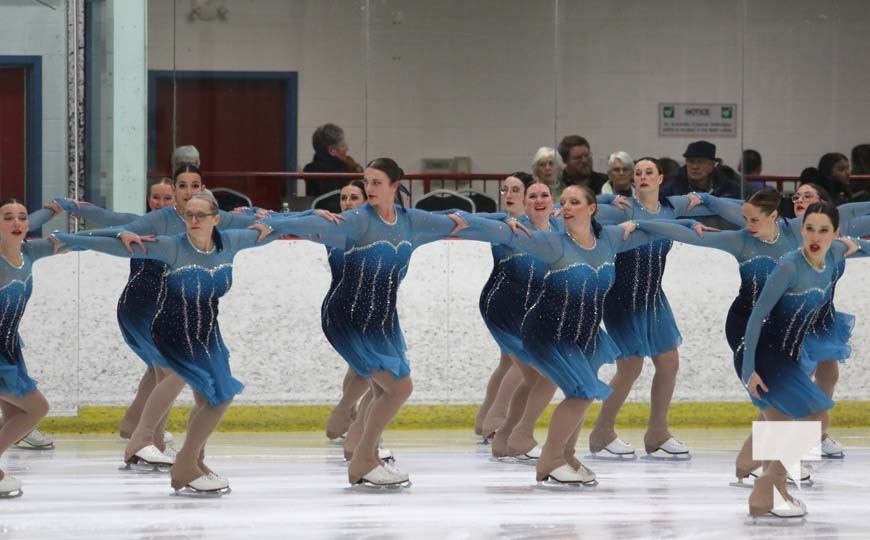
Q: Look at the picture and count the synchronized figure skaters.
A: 13